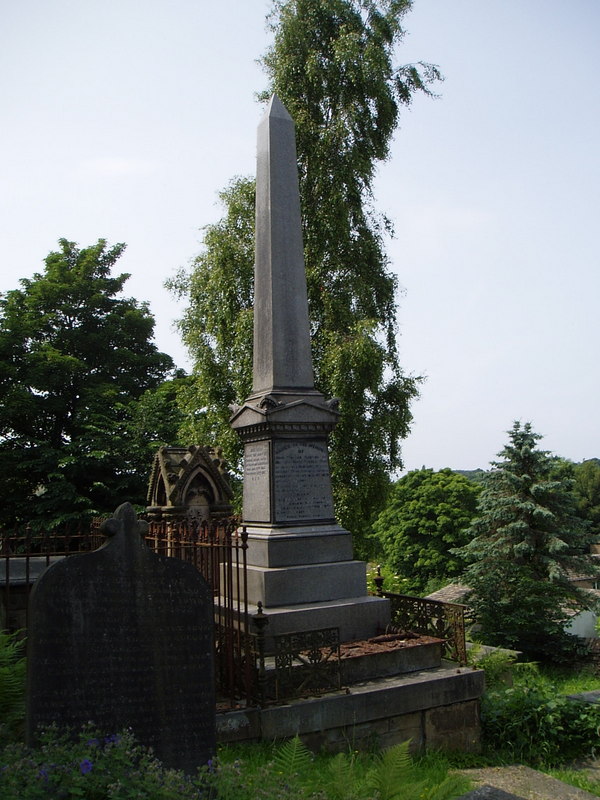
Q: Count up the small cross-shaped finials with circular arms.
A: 1